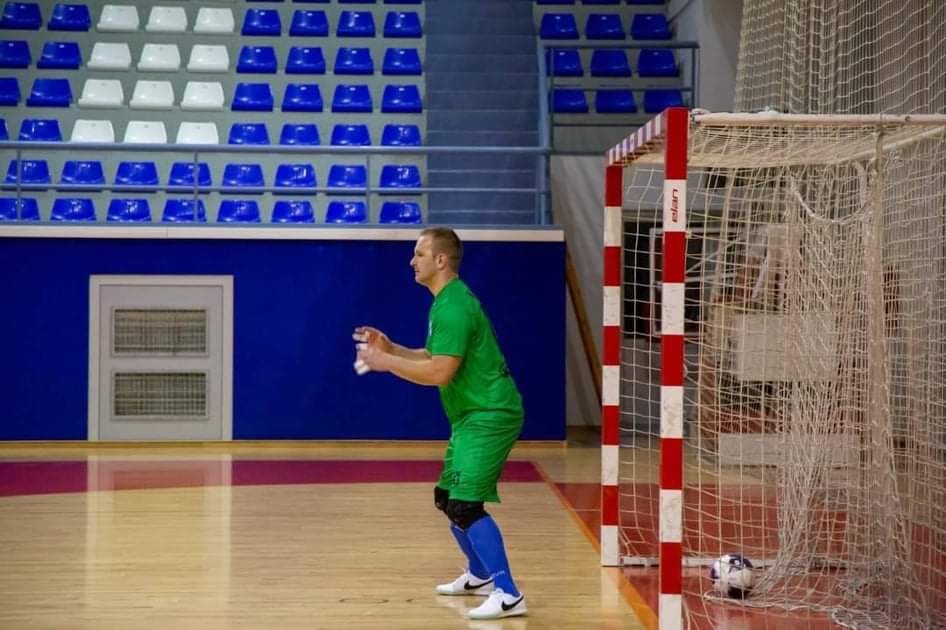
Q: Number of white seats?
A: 12